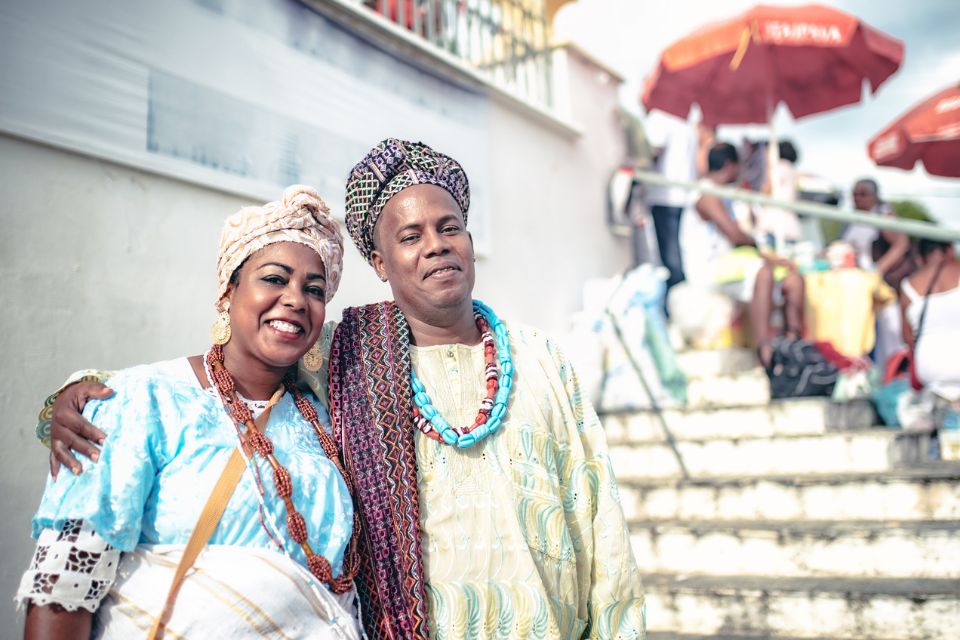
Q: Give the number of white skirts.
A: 1